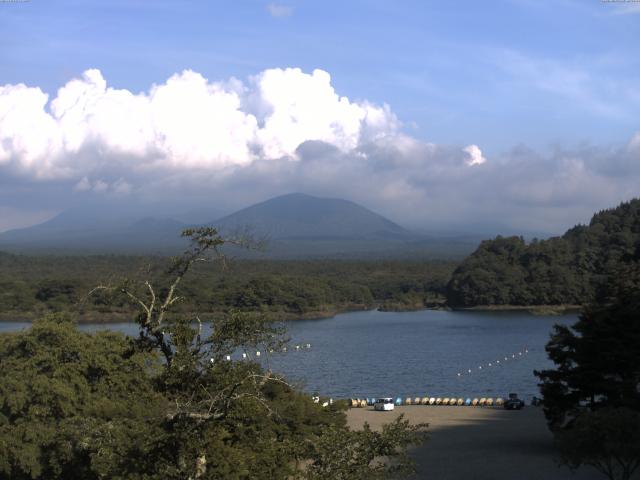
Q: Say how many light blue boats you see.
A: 4